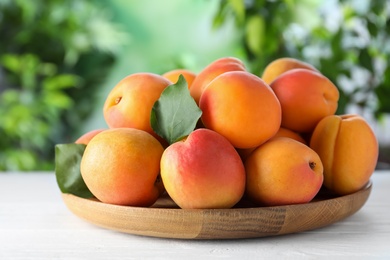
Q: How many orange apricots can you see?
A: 12